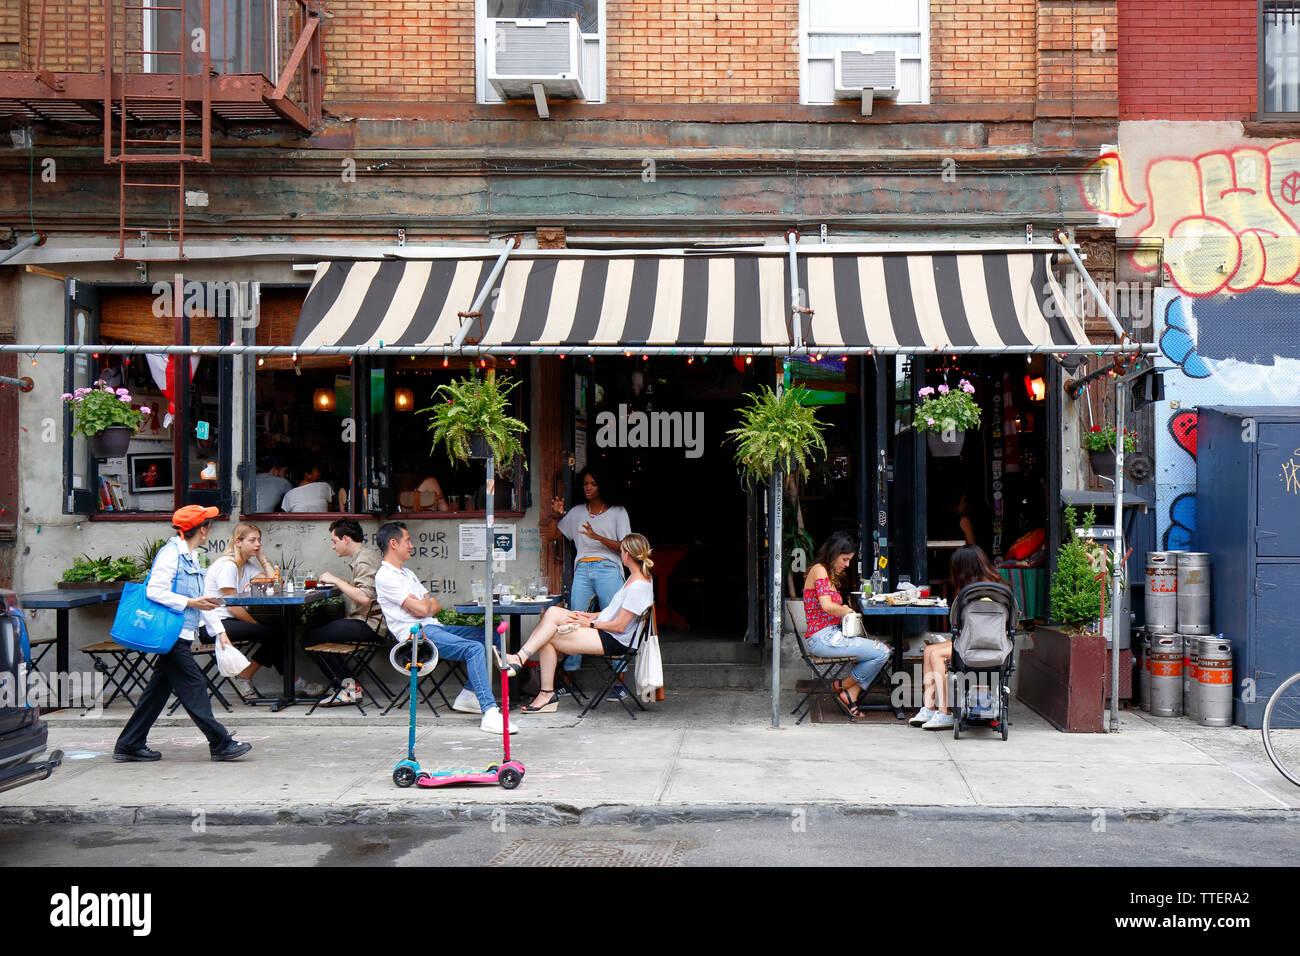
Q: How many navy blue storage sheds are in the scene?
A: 1